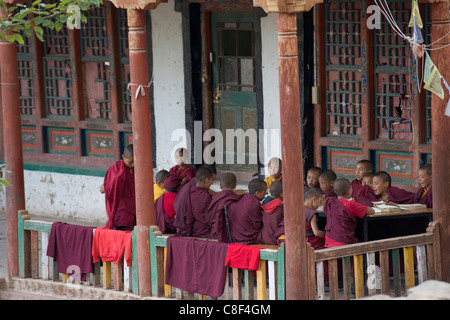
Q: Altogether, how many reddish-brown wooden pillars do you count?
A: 4